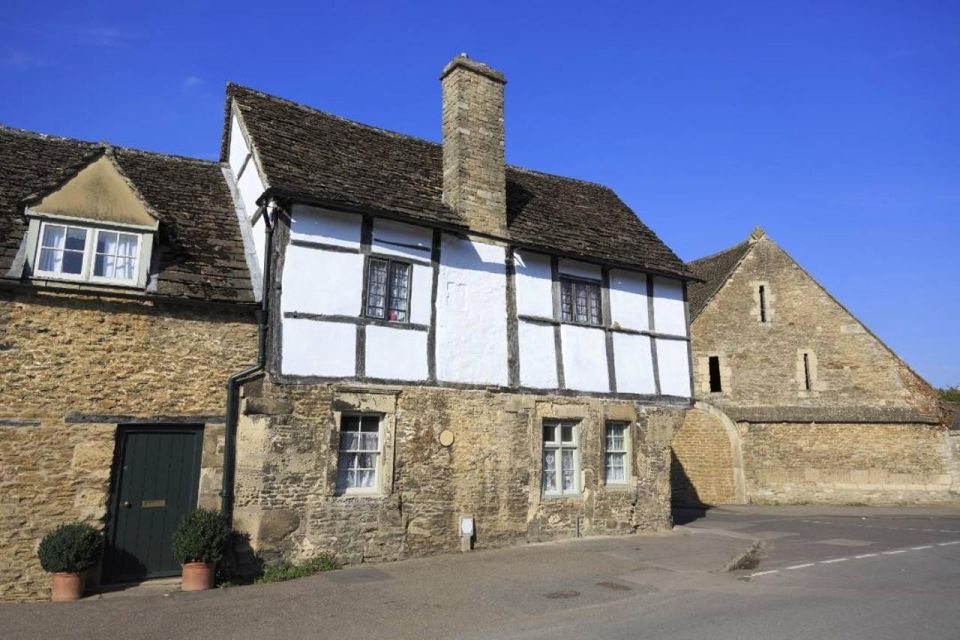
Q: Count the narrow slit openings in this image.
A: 3